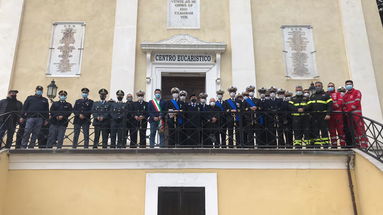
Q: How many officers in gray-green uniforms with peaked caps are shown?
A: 2